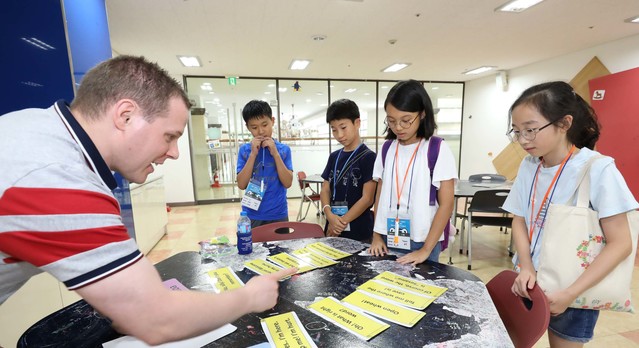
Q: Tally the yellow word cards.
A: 10